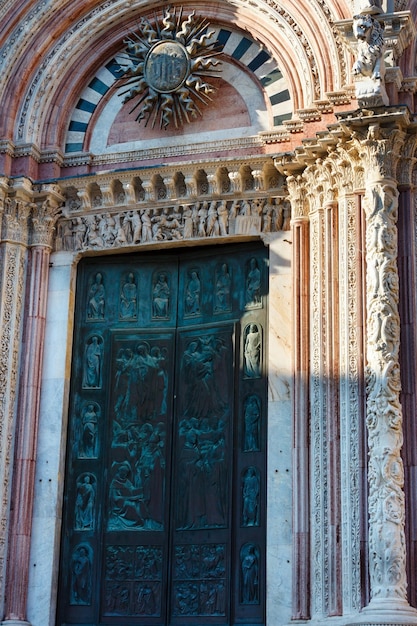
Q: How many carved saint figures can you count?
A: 14